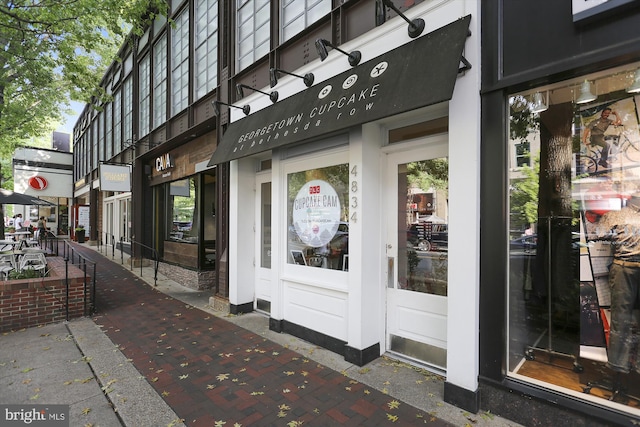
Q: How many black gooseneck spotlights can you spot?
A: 5